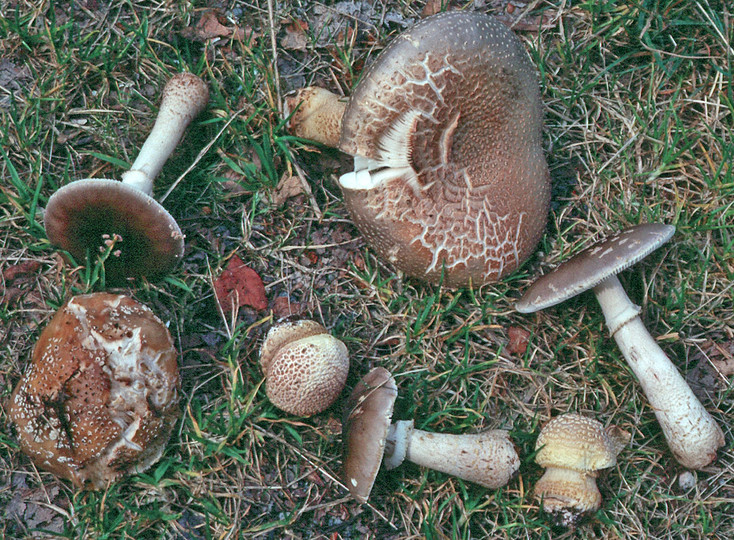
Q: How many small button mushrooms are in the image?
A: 2